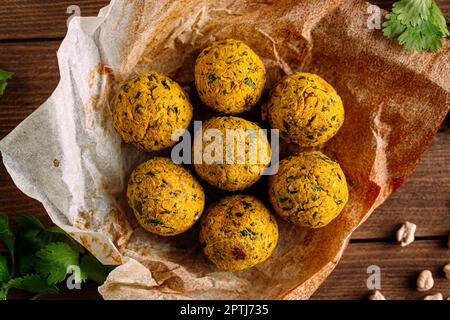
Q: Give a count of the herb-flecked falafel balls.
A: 7